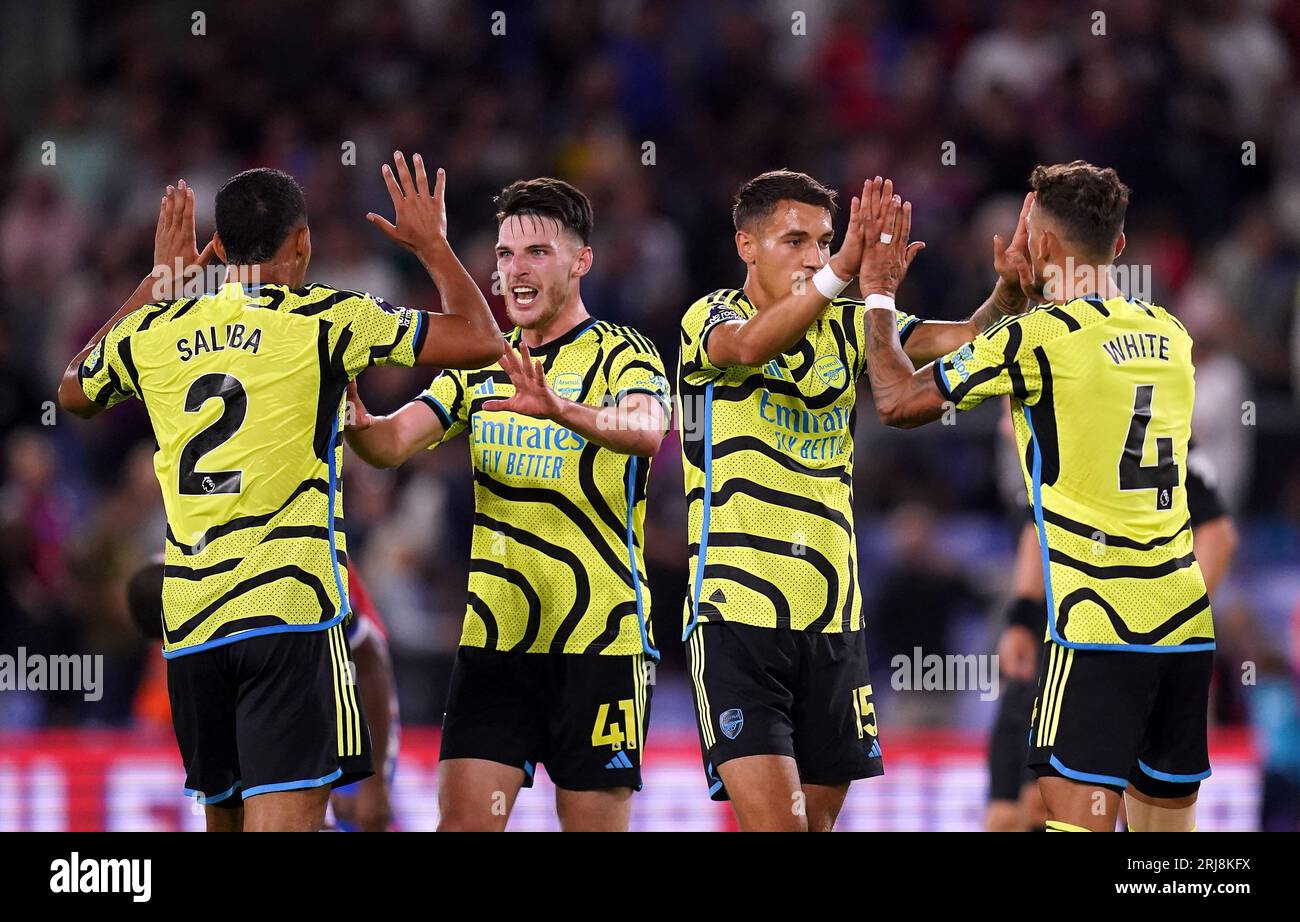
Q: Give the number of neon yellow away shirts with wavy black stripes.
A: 4